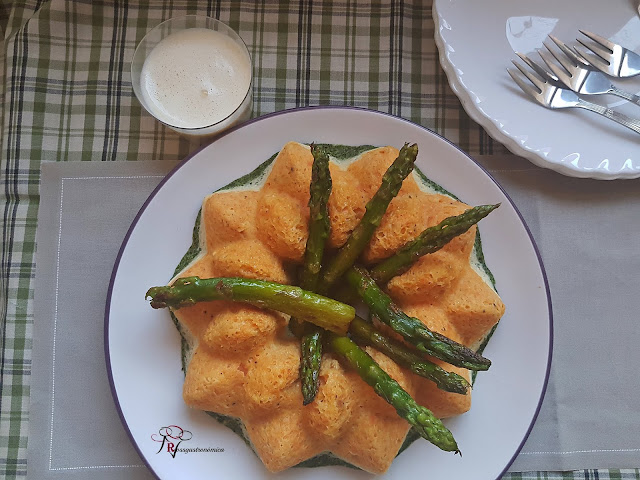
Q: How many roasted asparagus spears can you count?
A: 8